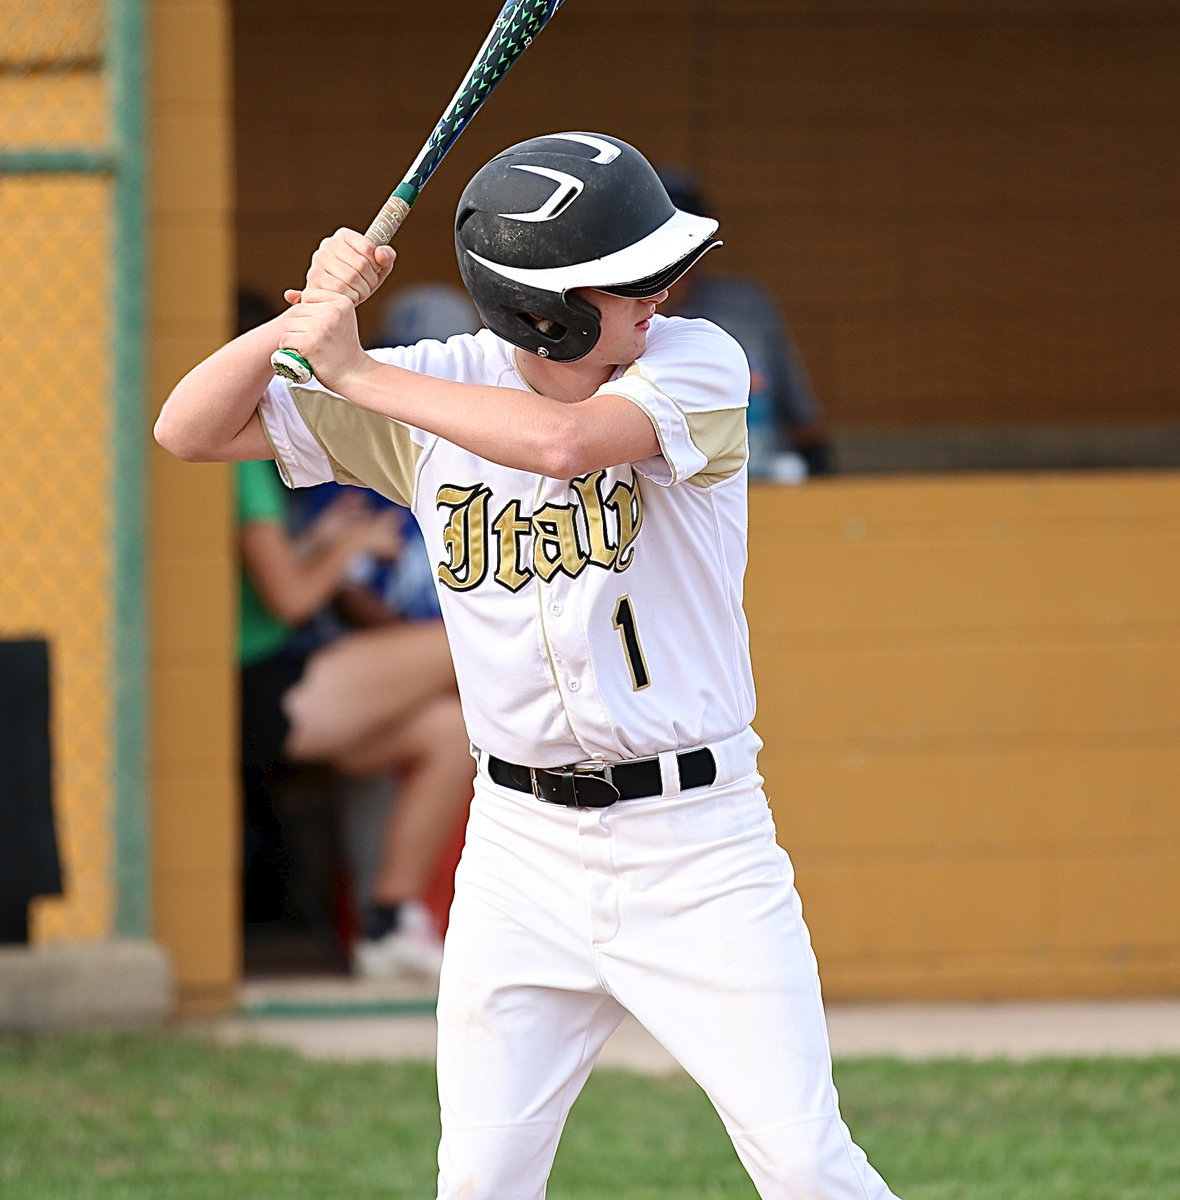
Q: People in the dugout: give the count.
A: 3